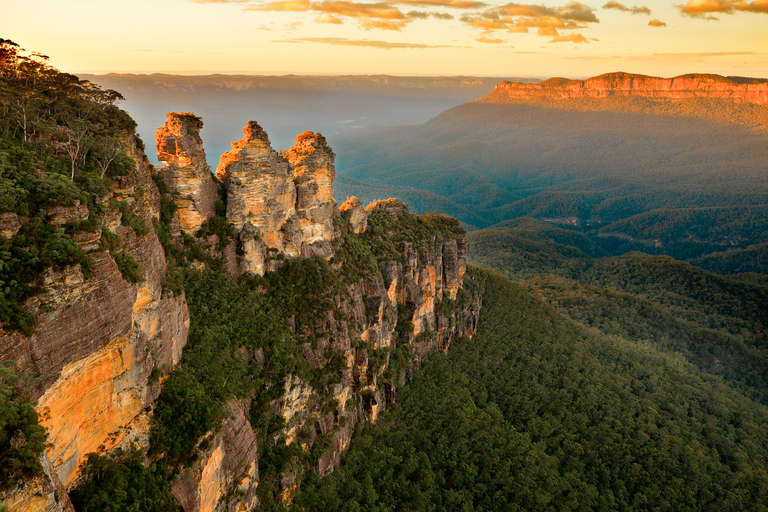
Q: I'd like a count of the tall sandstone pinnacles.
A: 3